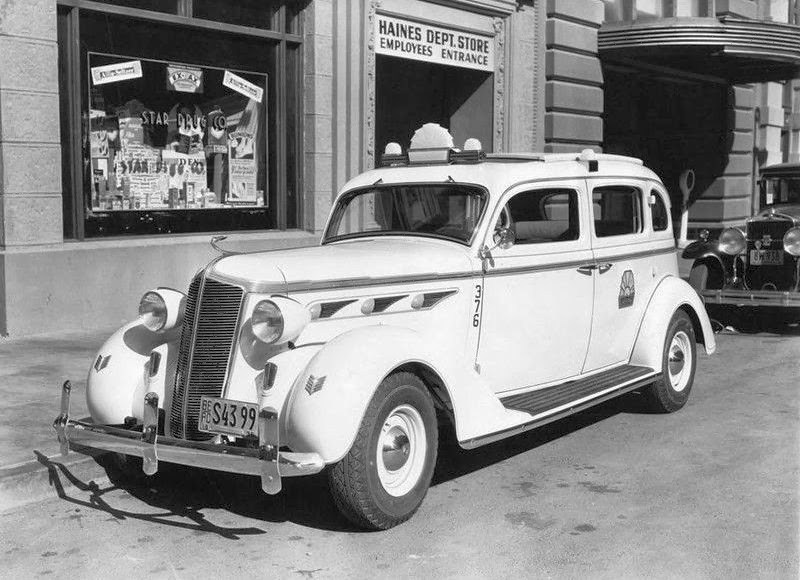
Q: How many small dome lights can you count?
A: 3